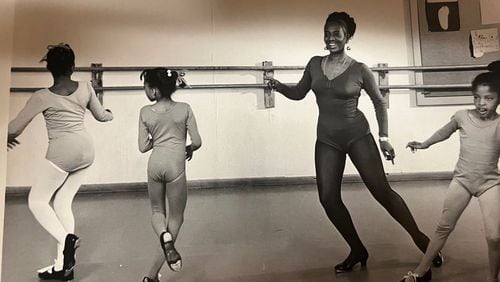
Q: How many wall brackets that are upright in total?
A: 3